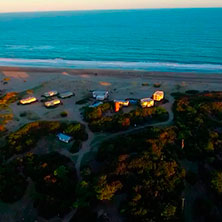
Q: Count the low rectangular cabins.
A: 4